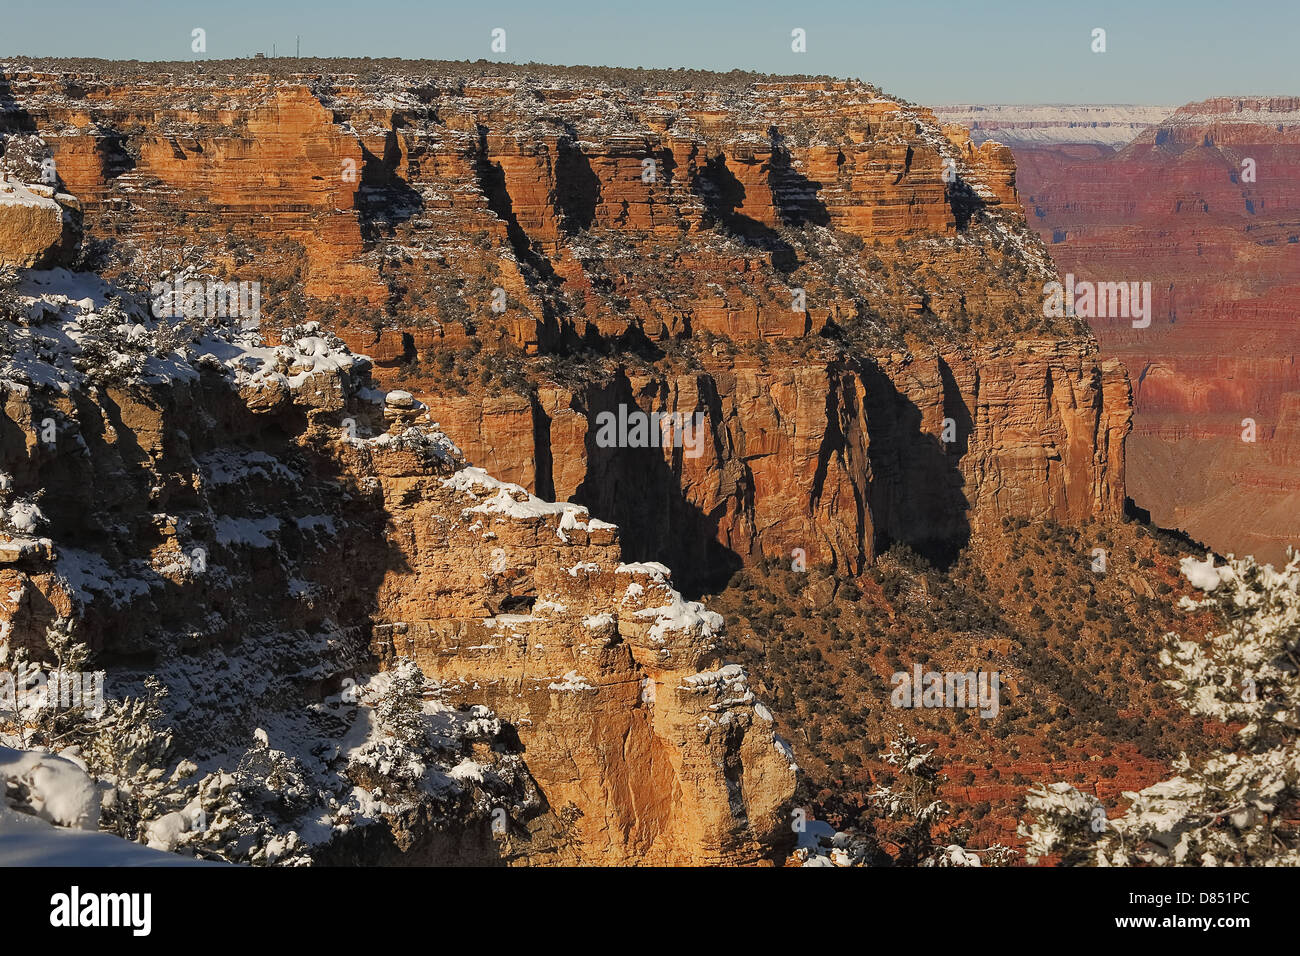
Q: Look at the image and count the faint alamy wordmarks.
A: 5